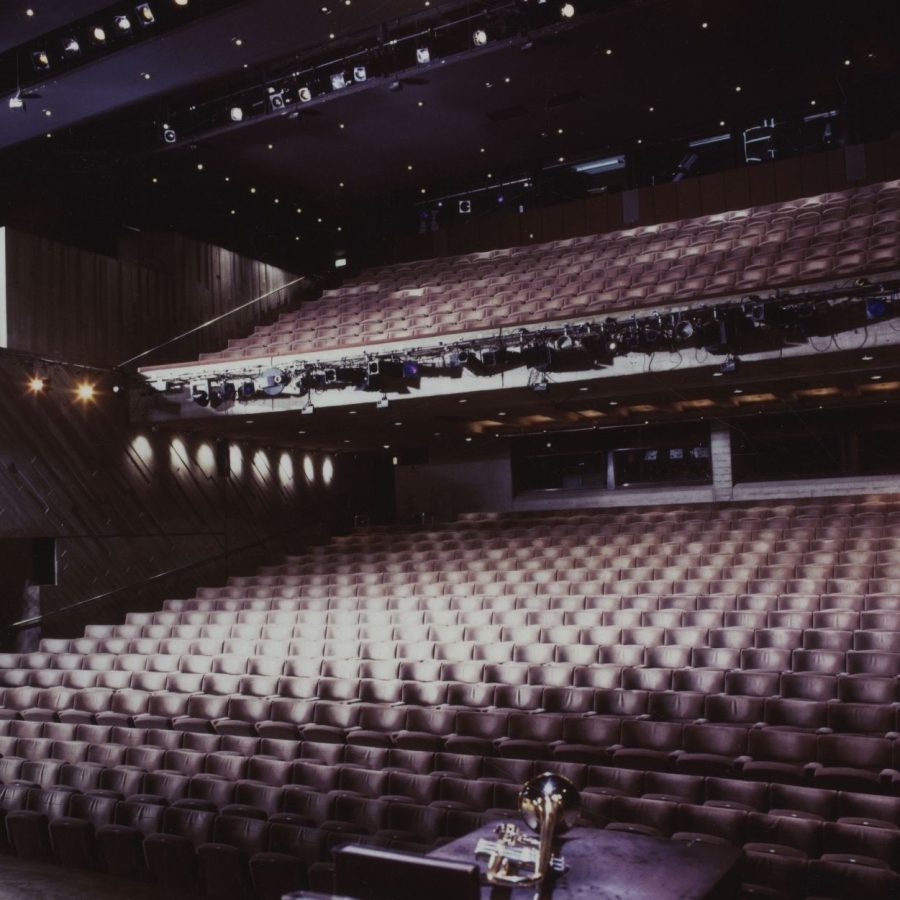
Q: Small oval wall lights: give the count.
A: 8